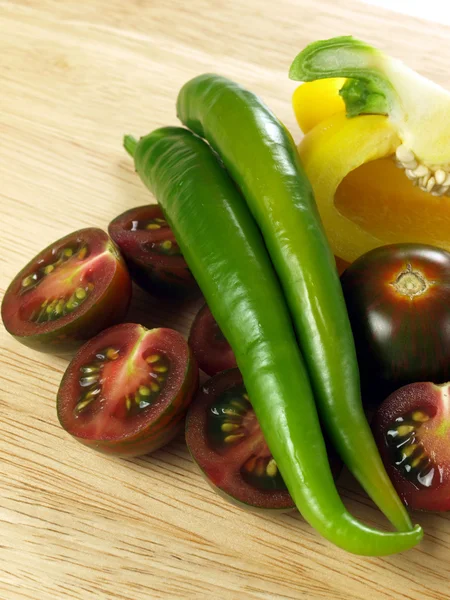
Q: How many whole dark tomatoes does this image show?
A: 1